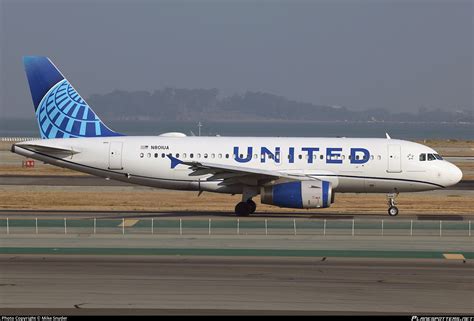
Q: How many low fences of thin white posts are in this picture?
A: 1